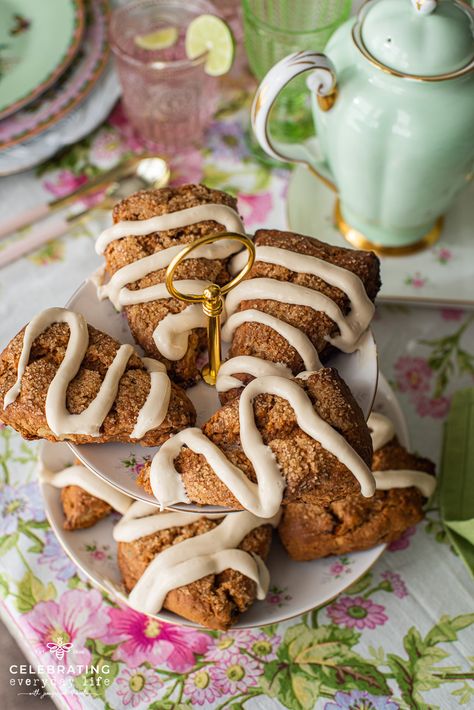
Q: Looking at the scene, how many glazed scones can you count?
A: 7